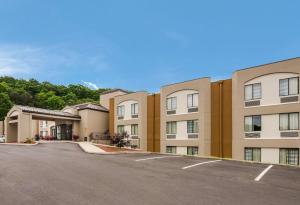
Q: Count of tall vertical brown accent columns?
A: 3